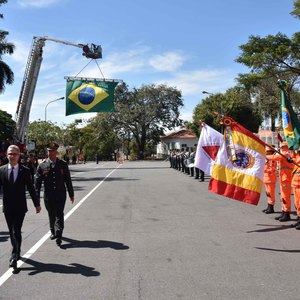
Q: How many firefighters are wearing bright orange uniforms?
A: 3